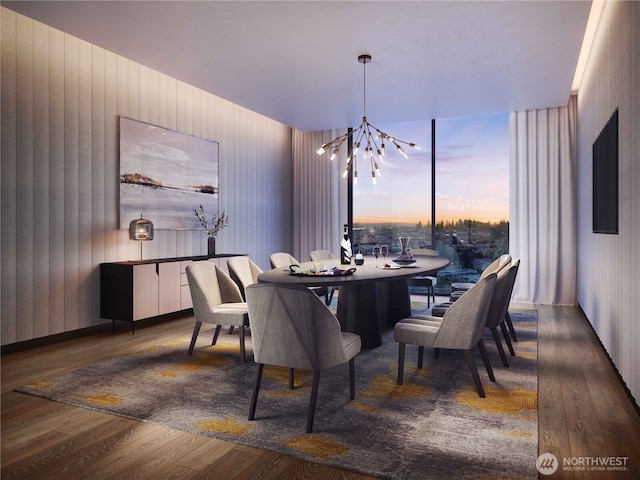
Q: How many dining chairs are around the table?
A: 10